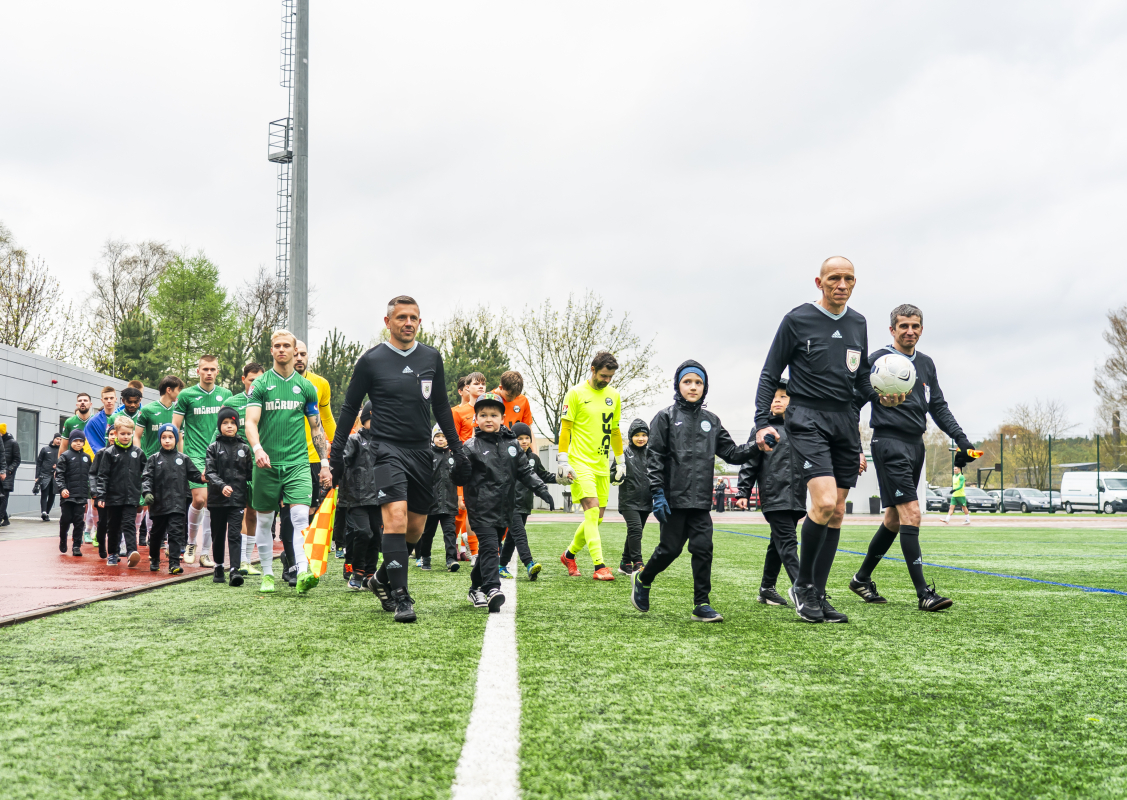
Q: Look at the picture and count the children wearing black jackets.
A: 12